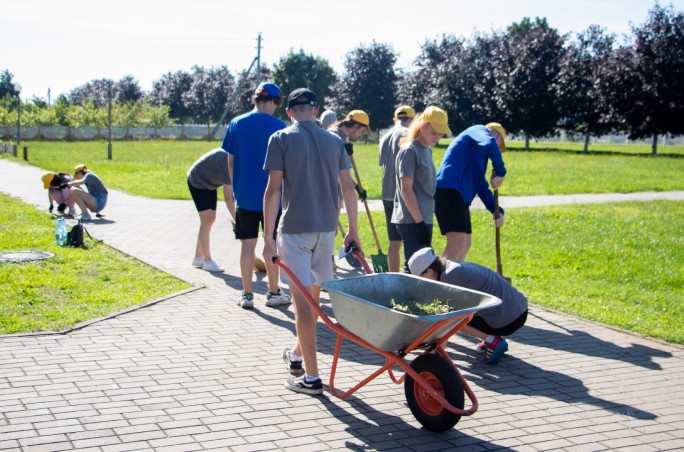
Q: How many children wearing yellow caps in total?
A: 6